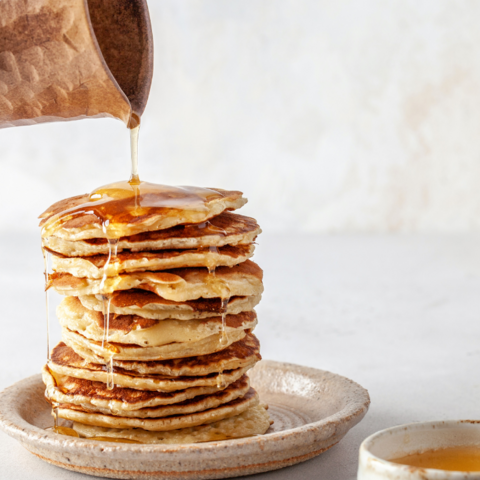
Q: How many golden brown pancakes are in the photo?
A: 13